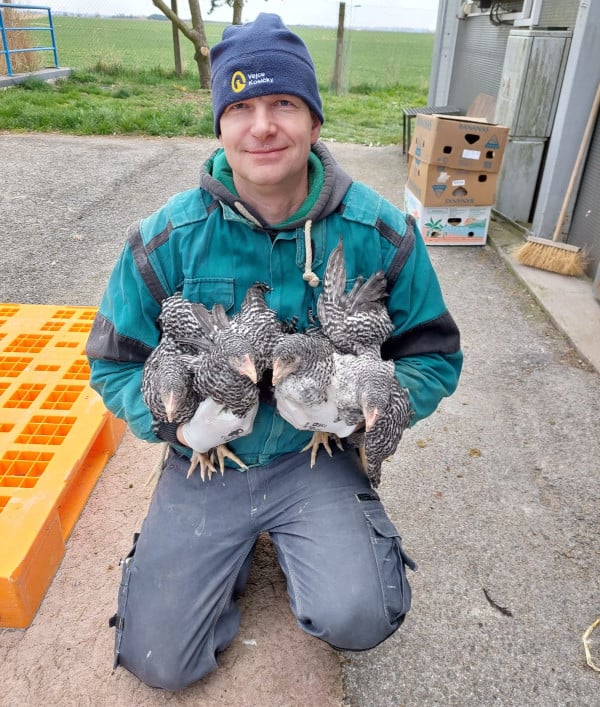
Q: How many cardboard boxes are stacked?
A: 3